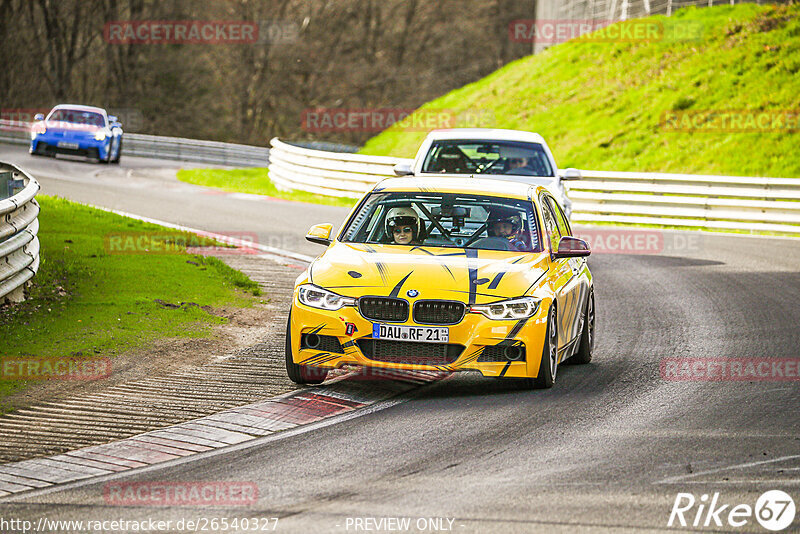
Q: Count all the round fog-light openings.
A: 2